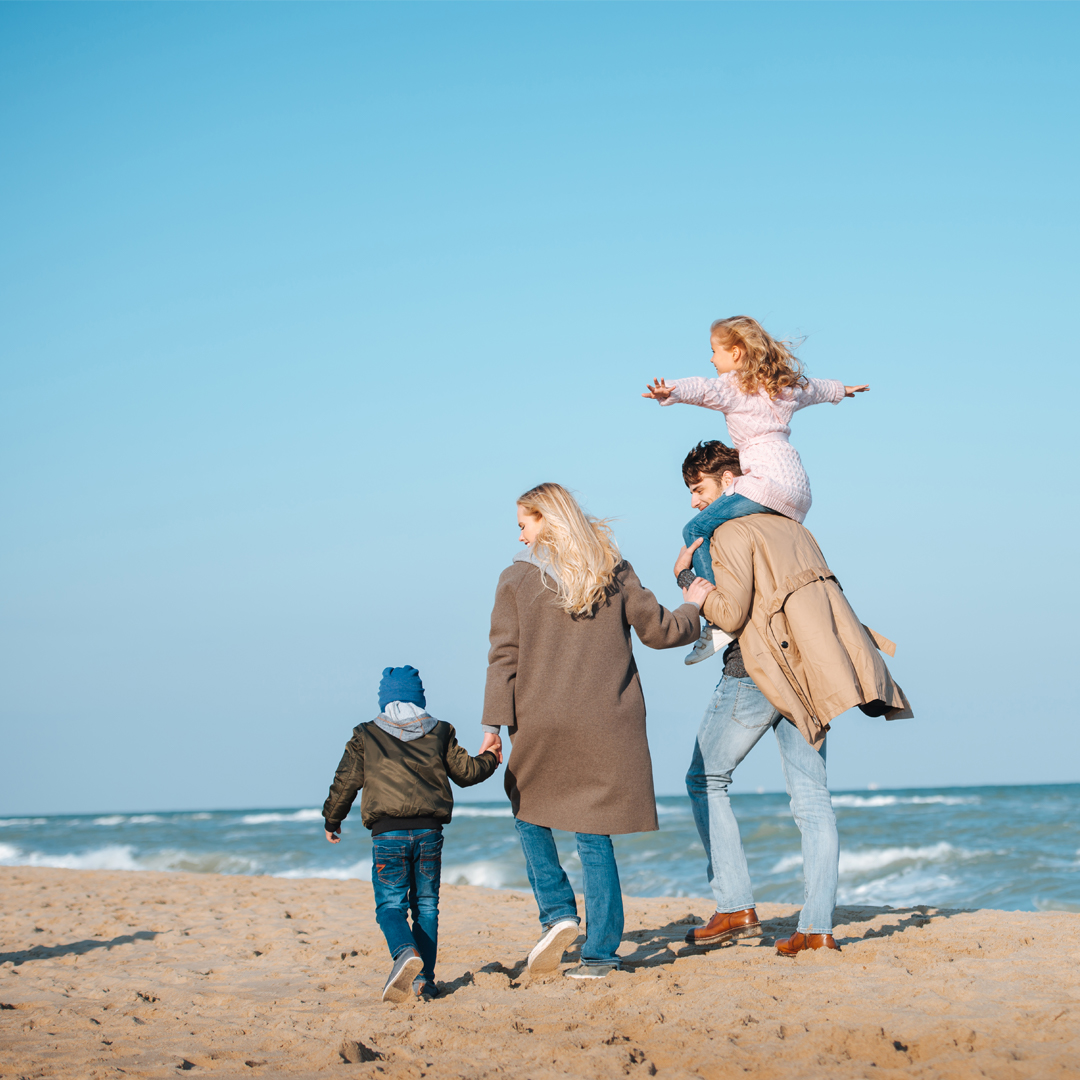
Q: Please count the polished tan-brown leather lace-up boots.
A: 2